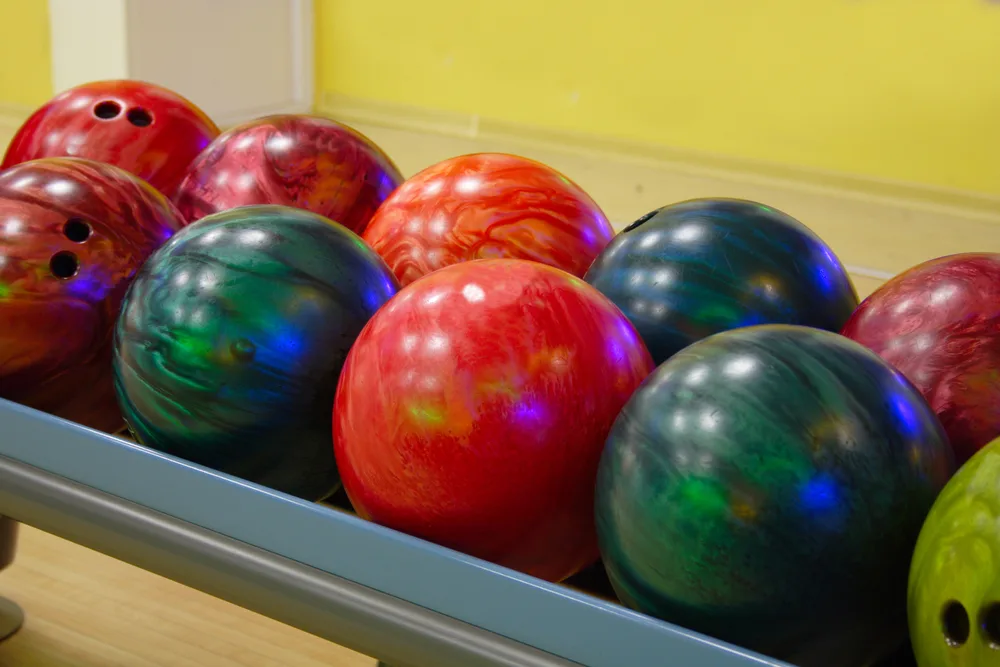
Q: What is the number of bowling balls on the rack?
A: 10